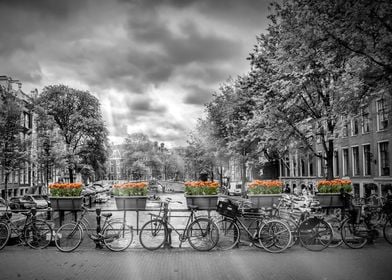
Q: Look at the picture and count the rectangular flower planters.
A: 5